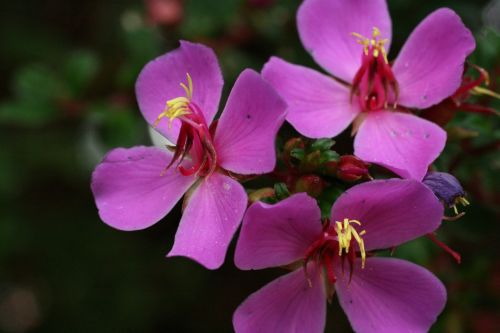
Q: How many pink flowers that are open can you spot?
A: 3